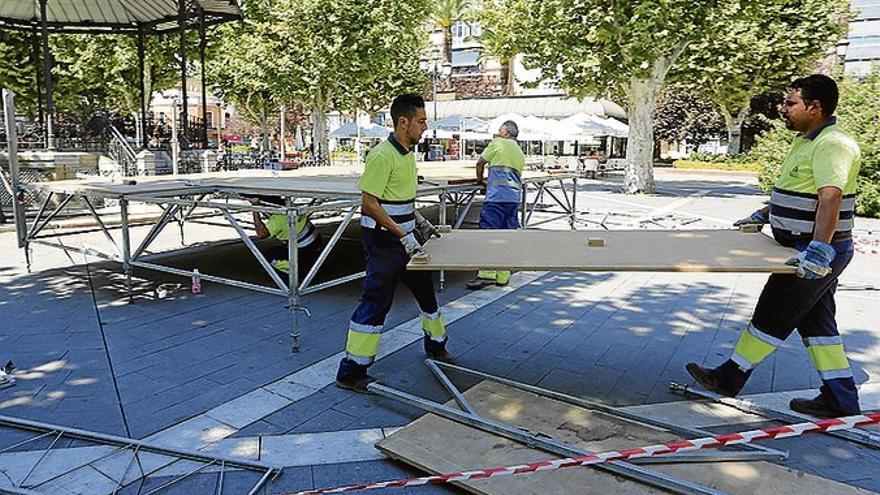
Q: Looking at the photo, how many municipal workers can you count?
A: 4